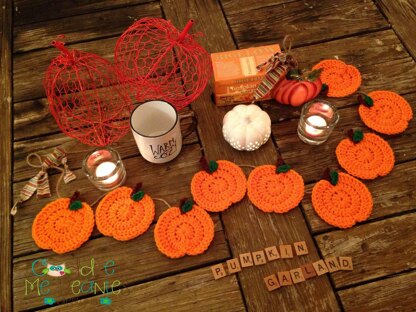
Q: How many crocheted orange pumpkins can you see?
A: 9